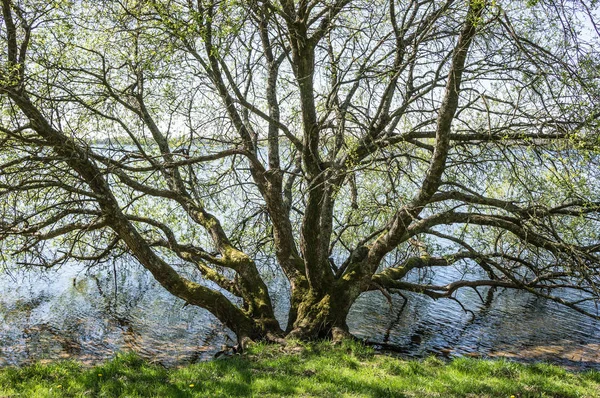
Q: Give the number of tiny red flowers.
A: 0